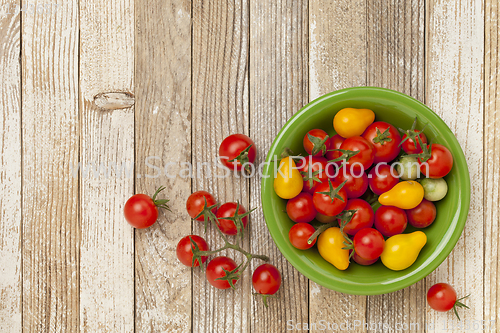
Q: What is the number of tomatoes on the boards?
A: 8